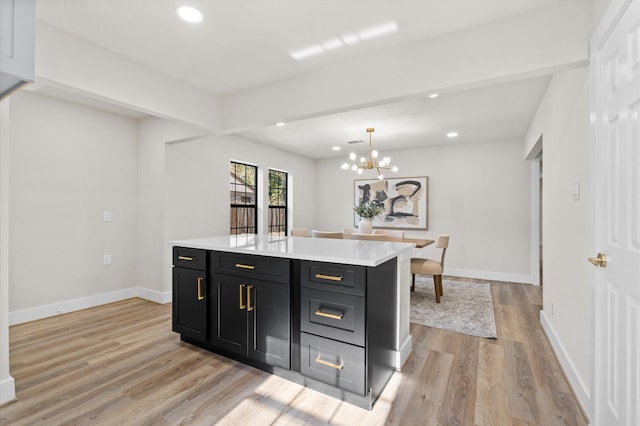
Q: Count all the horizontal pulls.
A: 5